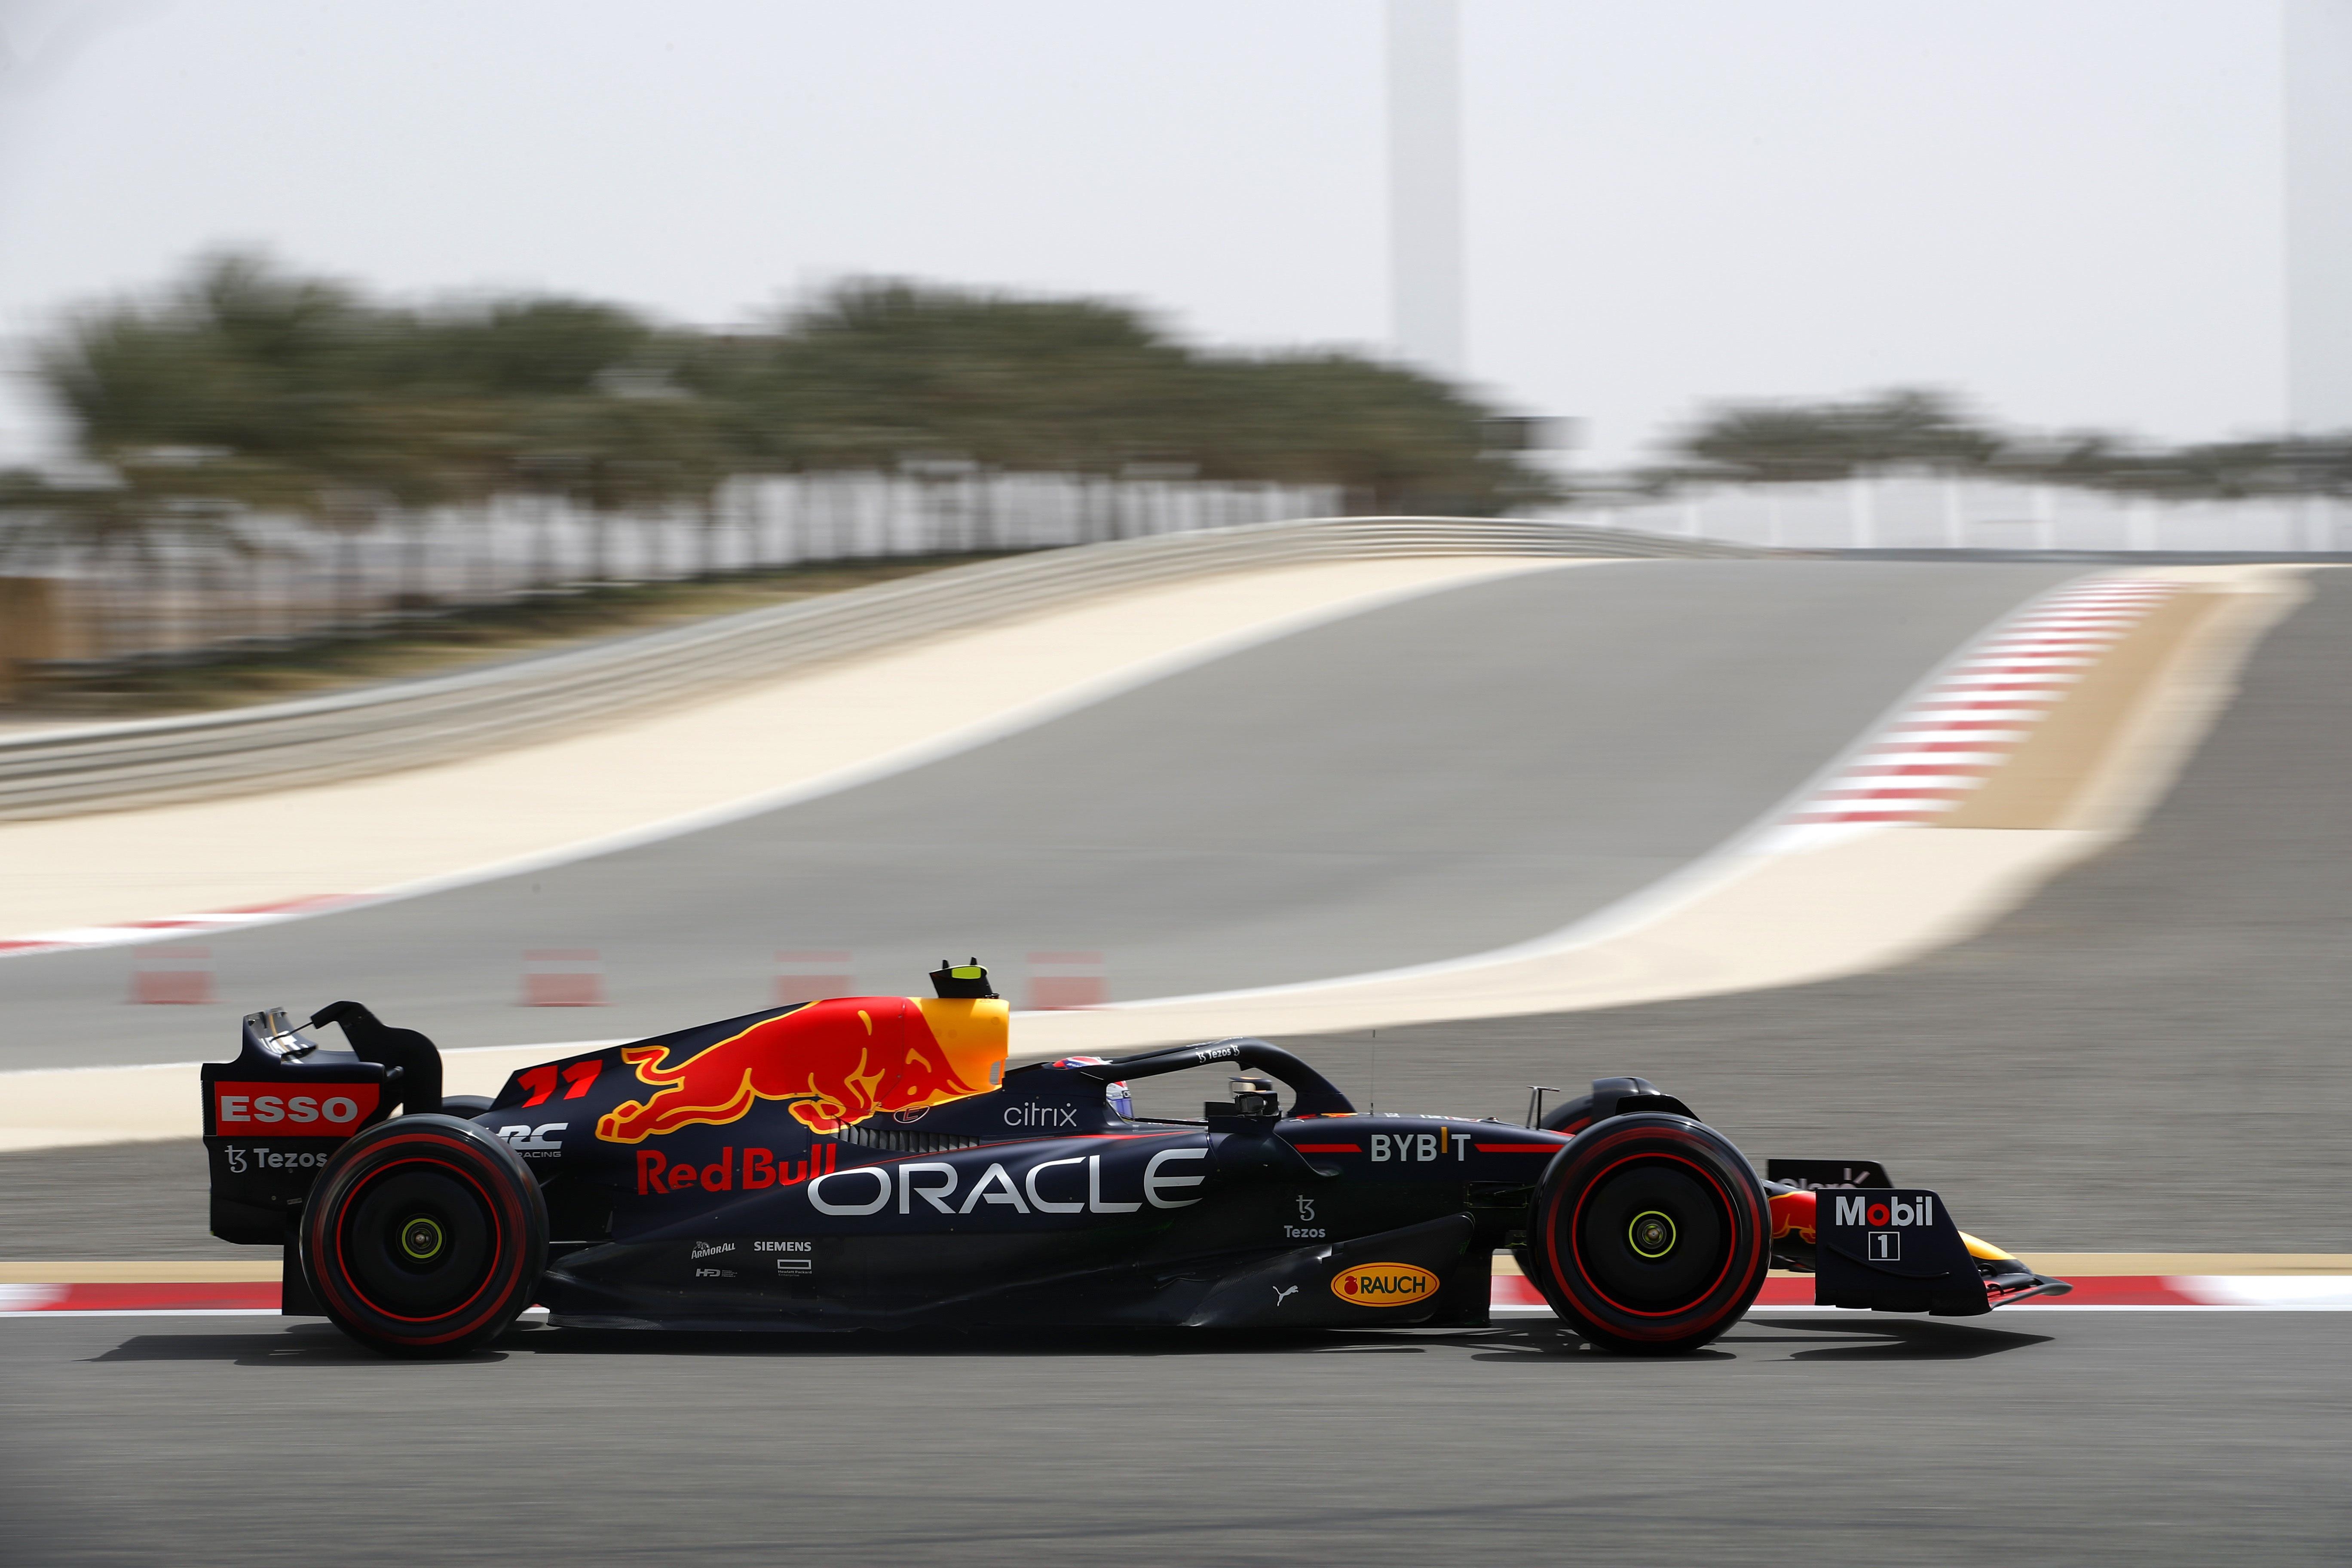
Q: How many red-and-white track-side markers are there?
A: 4